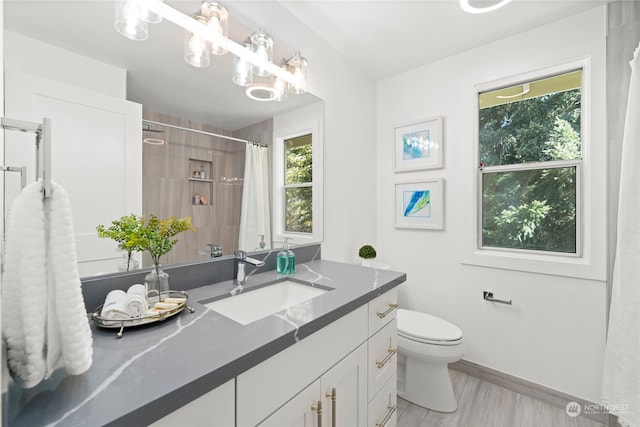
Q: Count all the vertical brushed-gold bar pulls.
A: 2